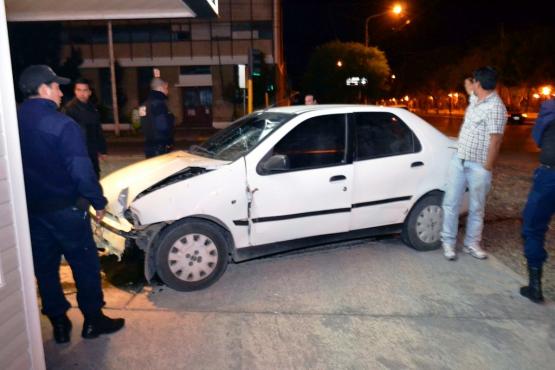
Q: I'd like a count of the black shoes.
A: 3